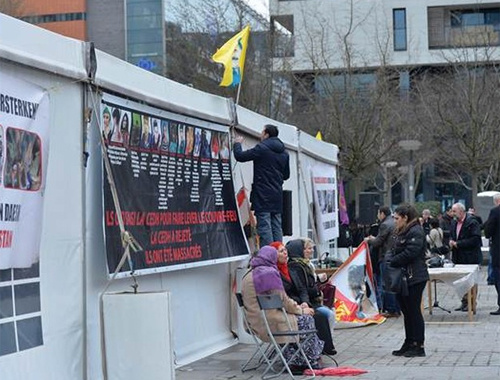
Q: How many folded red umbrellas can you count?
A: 1